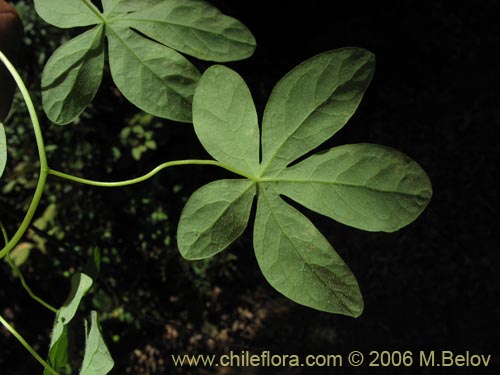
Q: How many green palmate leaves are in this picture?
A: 2